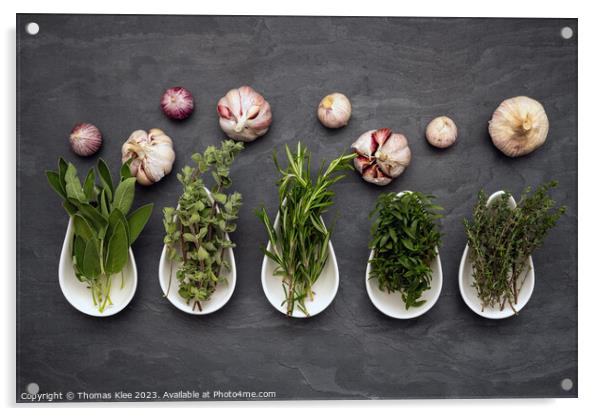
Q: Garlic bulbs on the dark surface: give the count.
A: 8